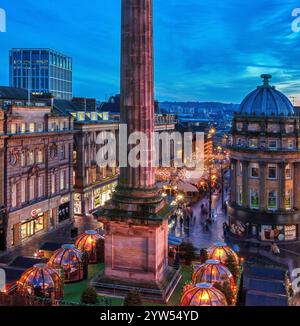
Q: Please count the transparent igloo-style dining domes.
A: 6